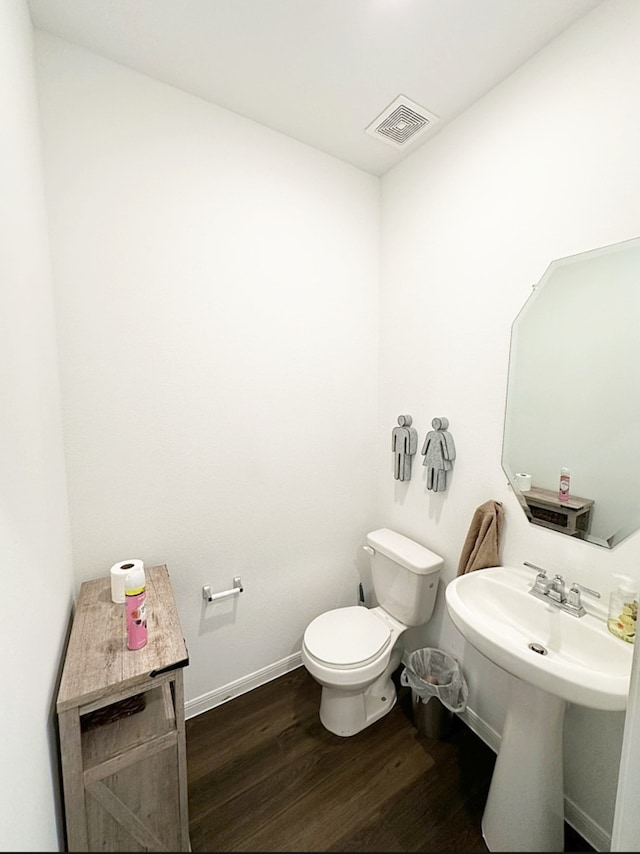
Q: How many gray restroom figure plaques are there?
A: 2